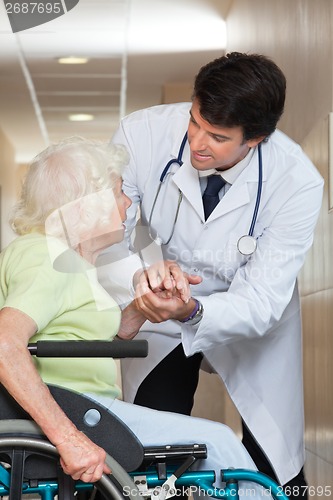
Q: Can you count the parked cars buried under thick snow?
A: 0